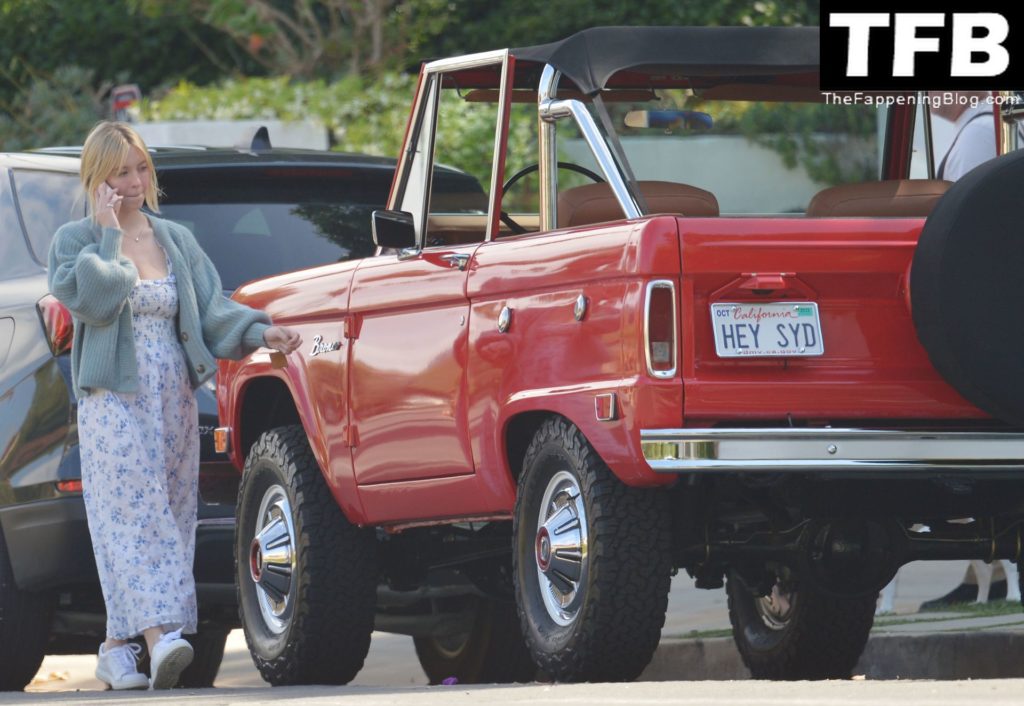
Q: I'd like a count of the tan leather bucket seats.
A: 2